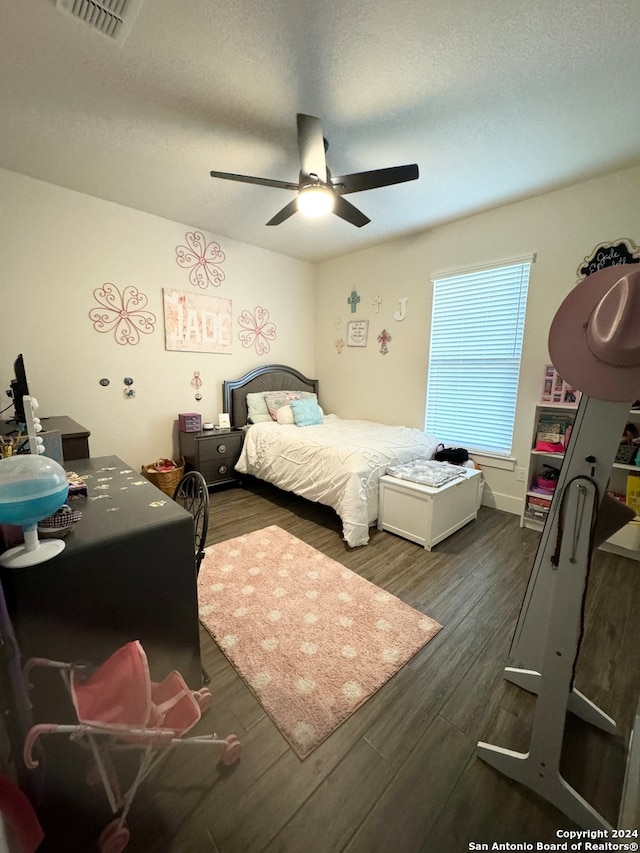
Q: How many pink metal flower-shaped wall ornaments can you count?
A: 3